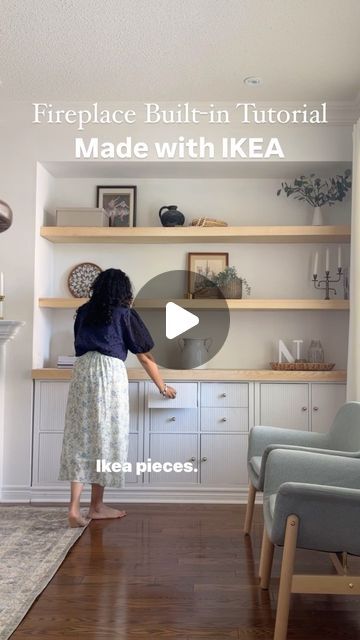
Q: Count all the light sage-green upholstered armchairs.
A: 2